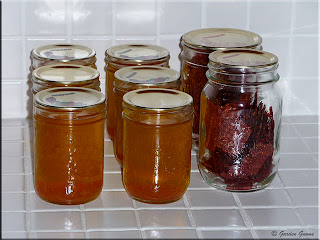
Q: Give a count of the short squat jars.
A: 6